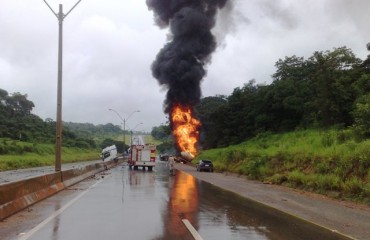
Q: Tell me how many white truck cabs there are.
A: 1